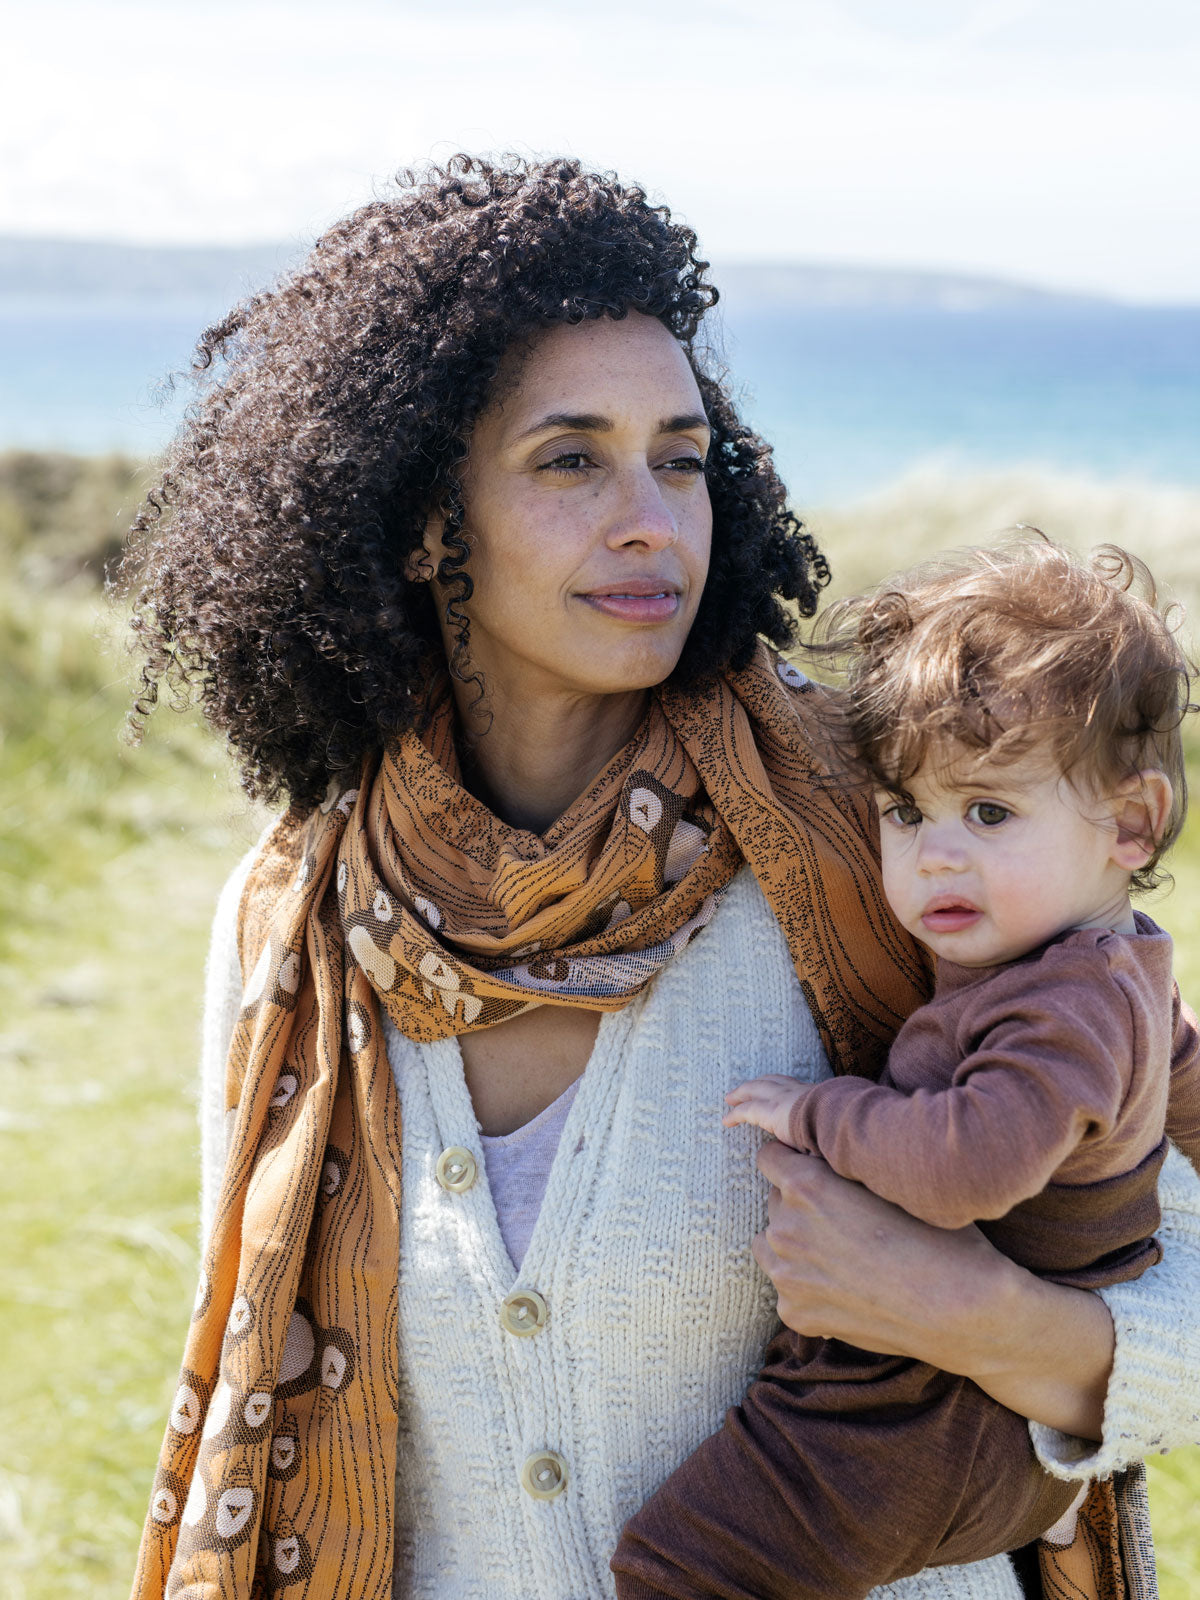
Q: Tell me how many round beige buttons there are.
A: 3